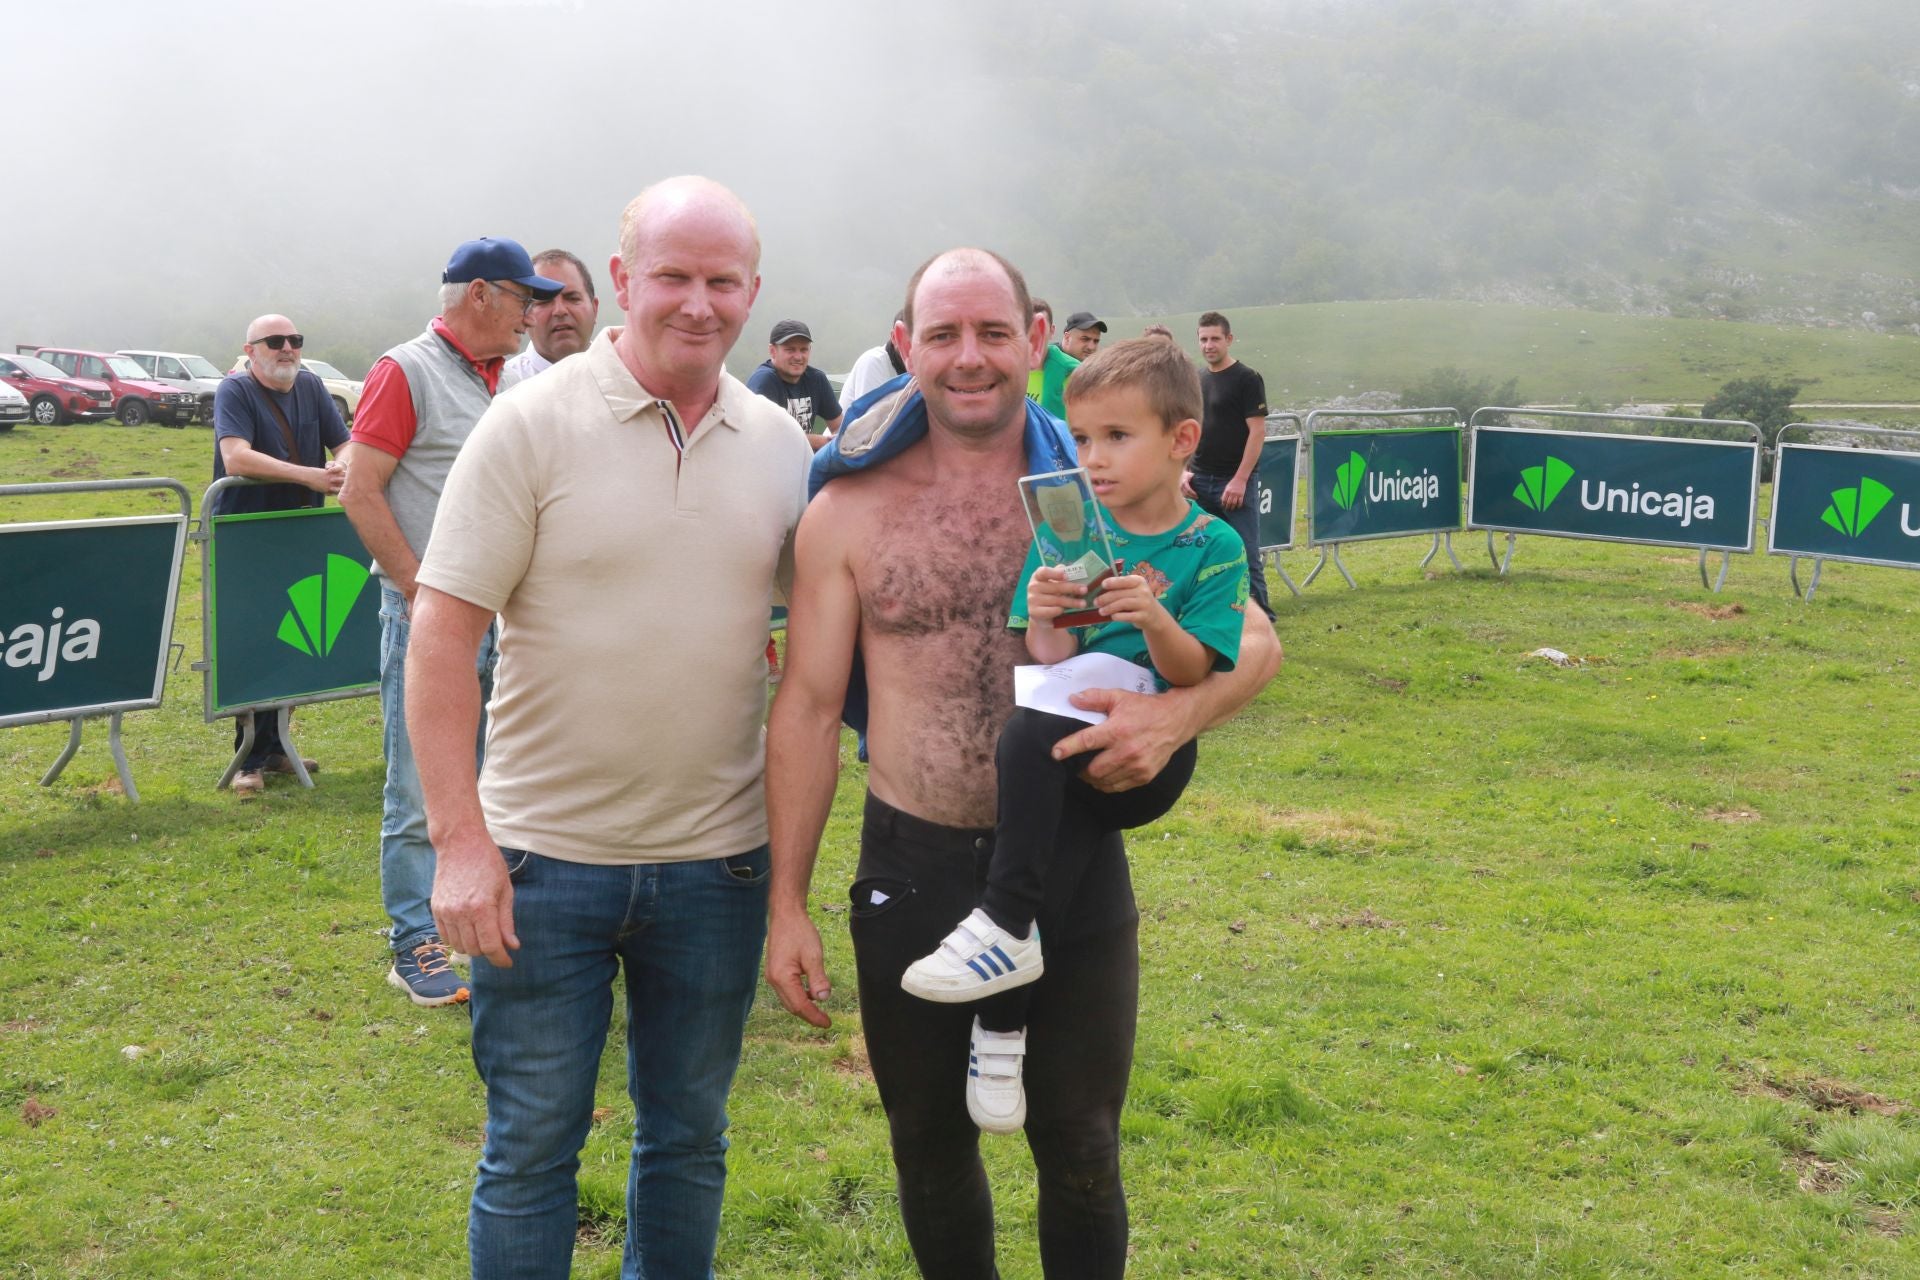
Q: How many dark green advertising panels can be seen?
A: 6